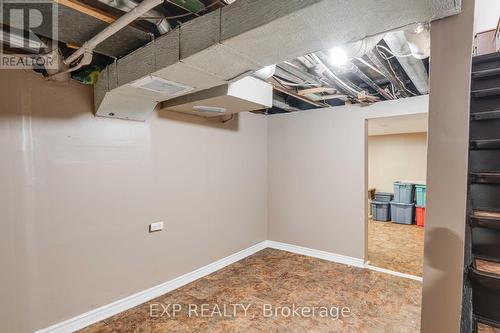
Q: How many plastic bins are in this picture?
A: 6